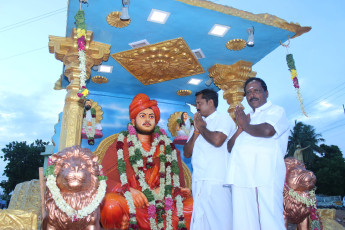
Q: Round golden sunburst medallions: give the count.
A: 4